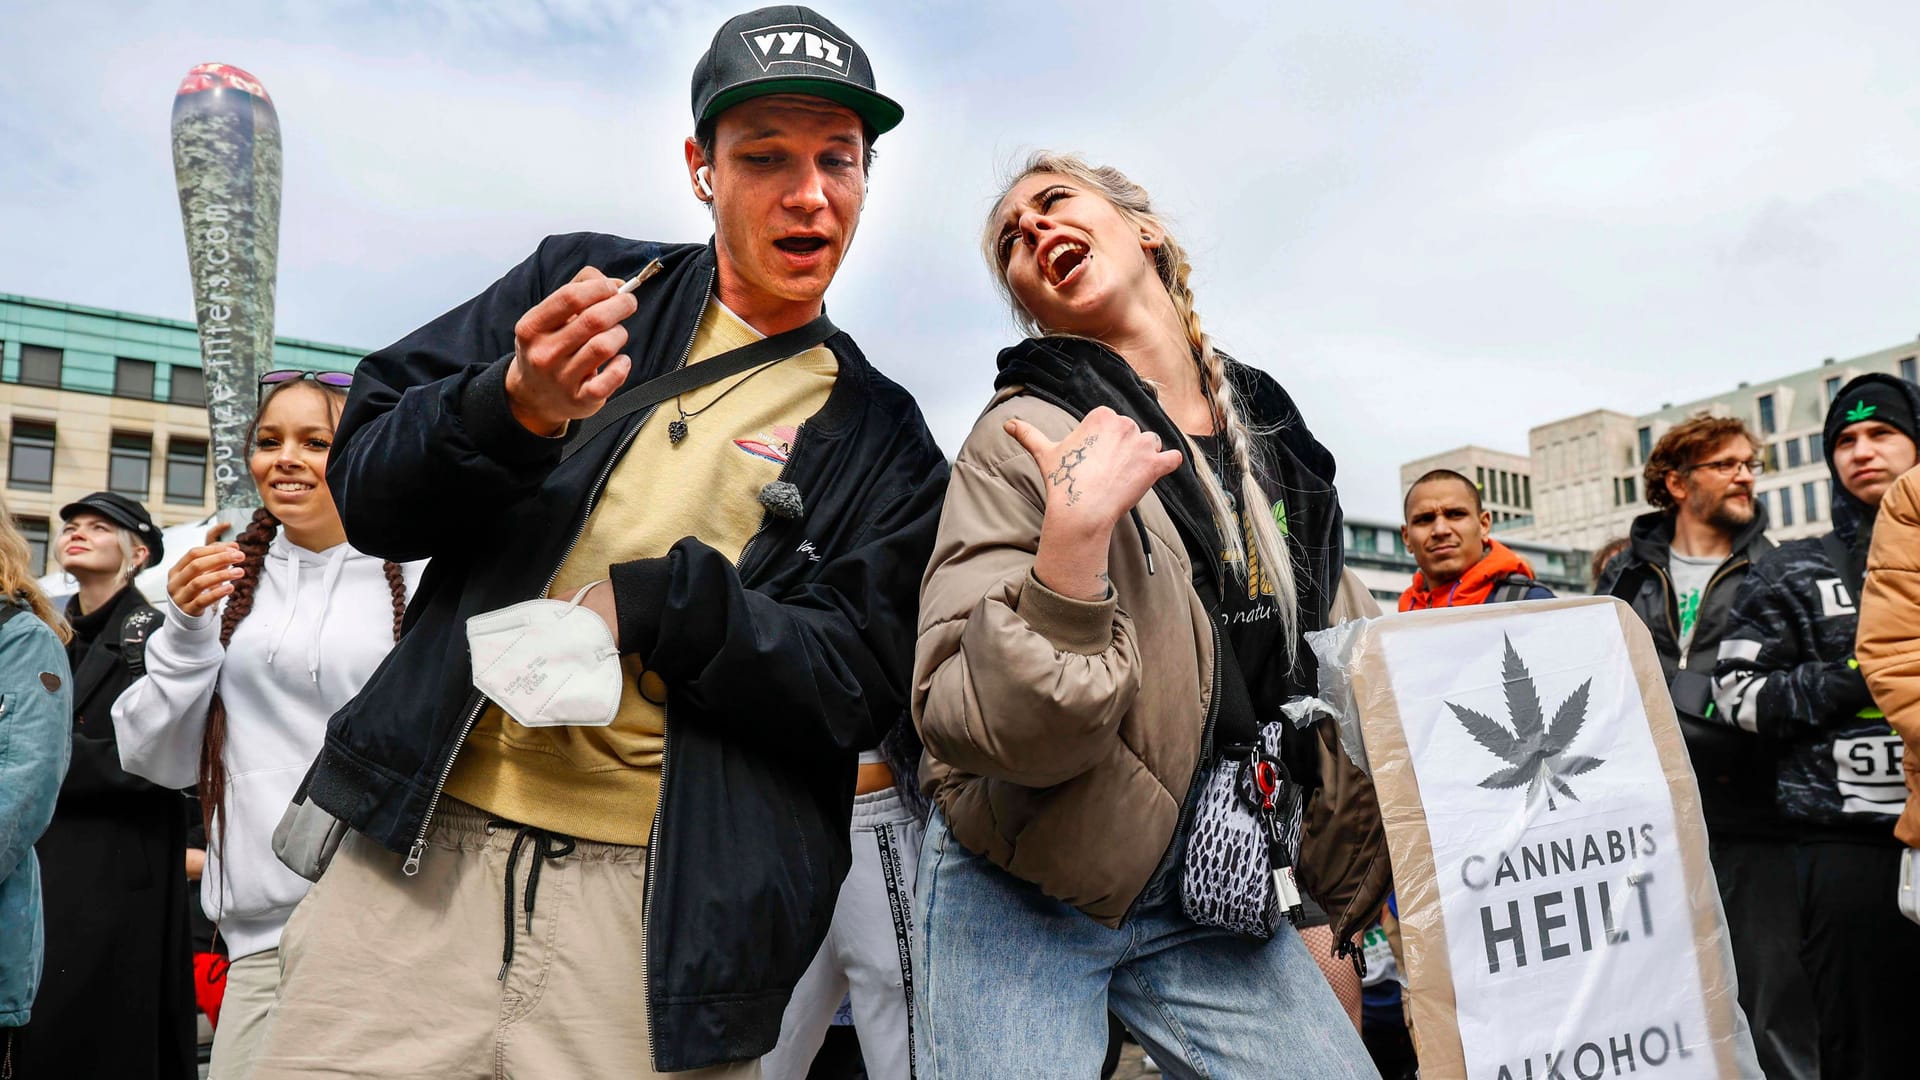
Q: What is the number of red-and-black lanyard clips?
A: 1